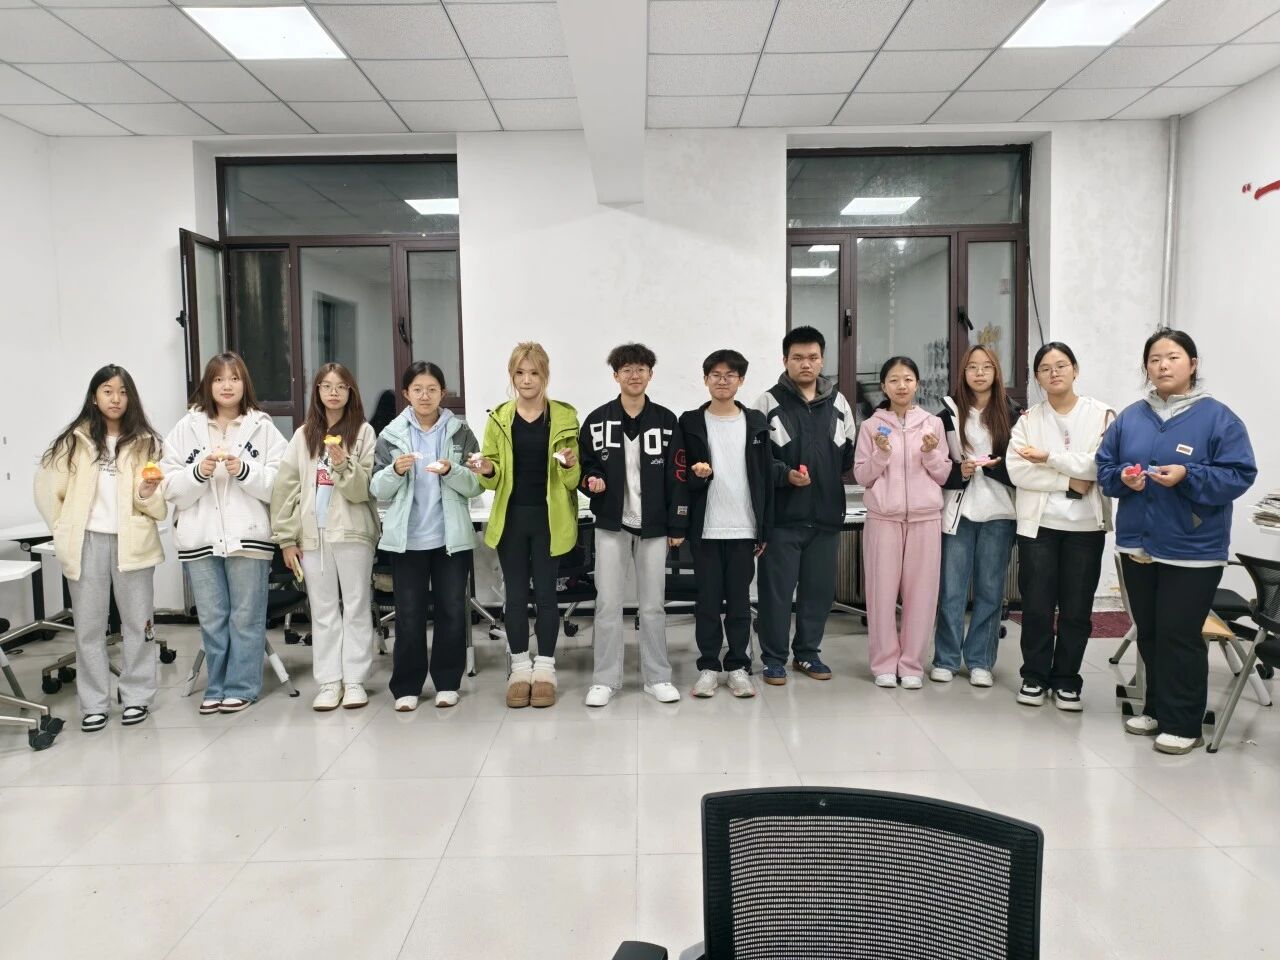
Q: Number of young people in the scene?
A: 12